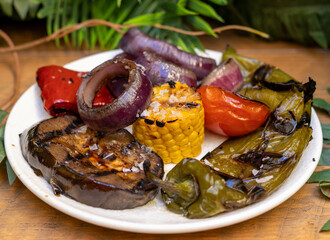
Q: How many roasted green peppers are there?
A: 2